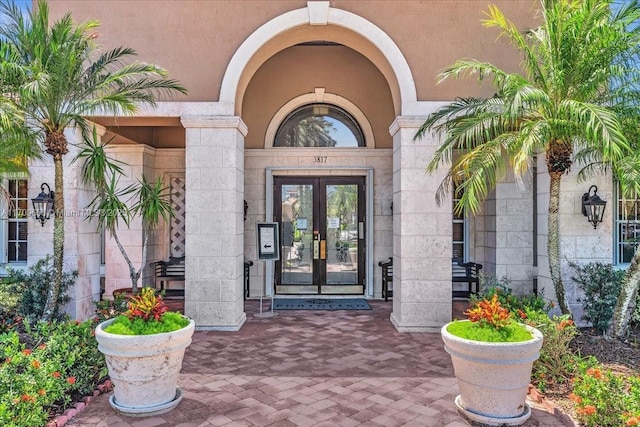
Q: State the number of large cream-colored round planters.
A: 2